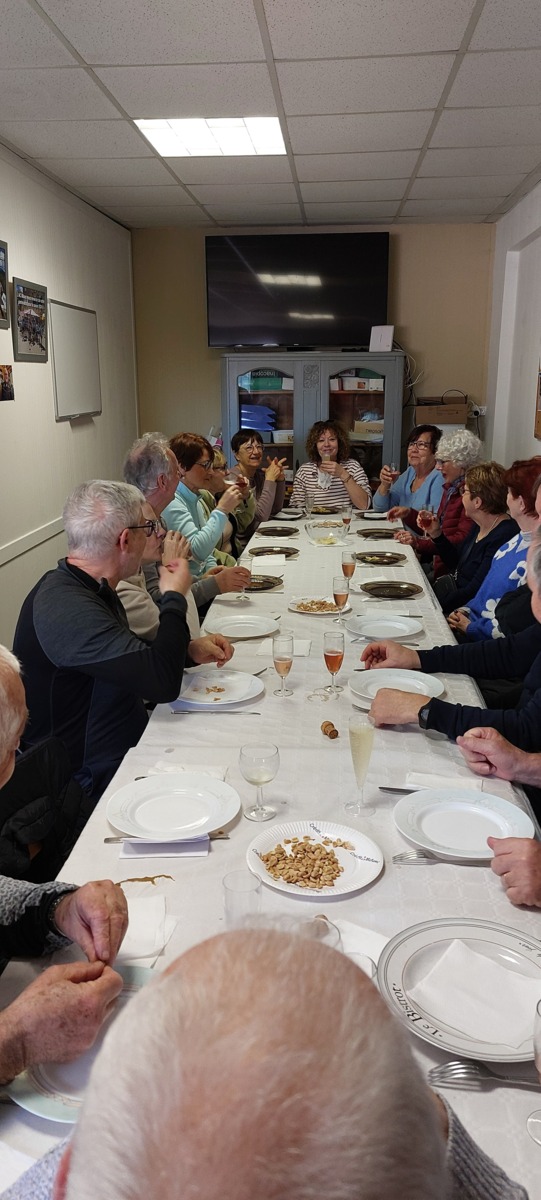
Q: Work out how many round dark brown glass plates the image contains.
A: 9